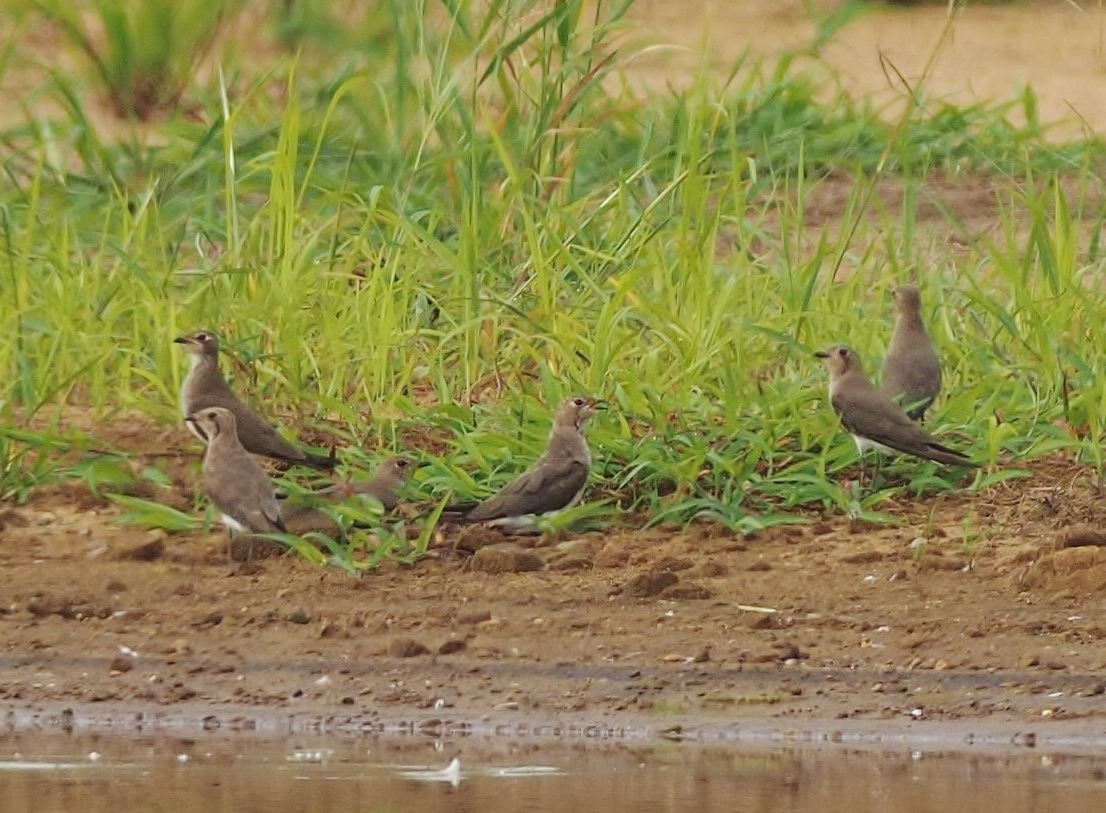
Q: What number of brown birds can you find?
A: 6